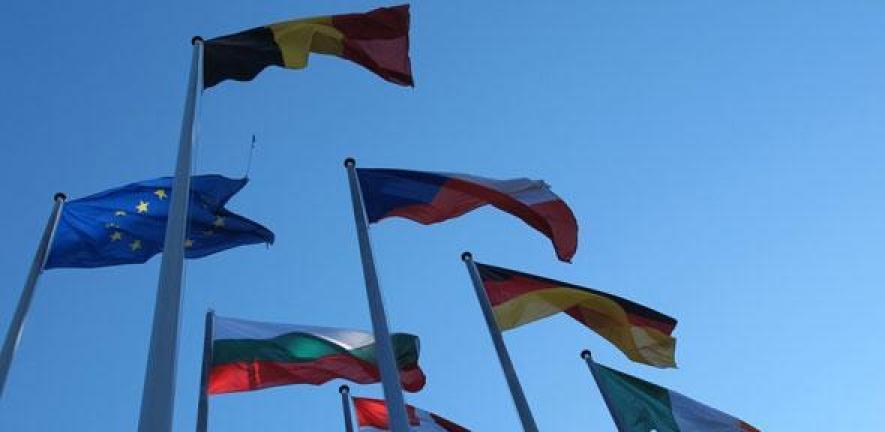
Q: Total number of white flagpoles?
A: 7